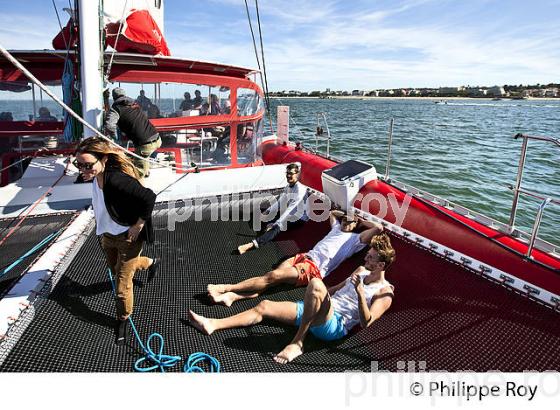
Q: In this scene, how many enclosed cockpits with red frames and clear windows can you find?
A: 1